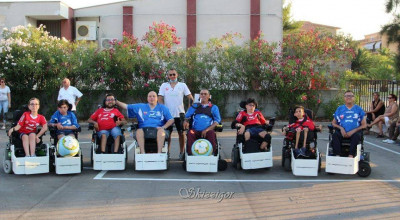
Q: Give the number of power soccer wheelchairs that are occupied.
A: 8